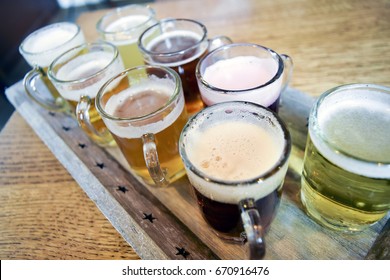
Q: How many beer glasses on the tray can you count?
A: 8